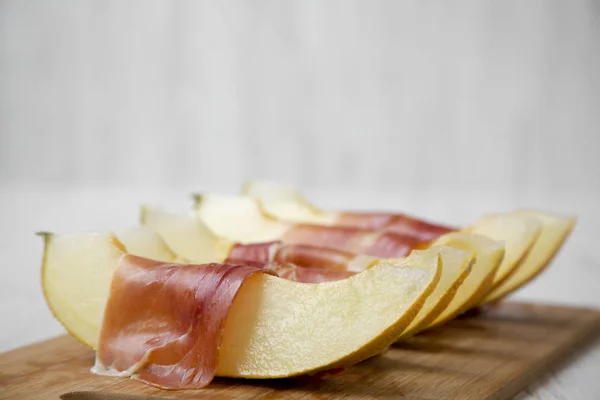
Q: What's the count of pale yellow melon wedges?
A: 5